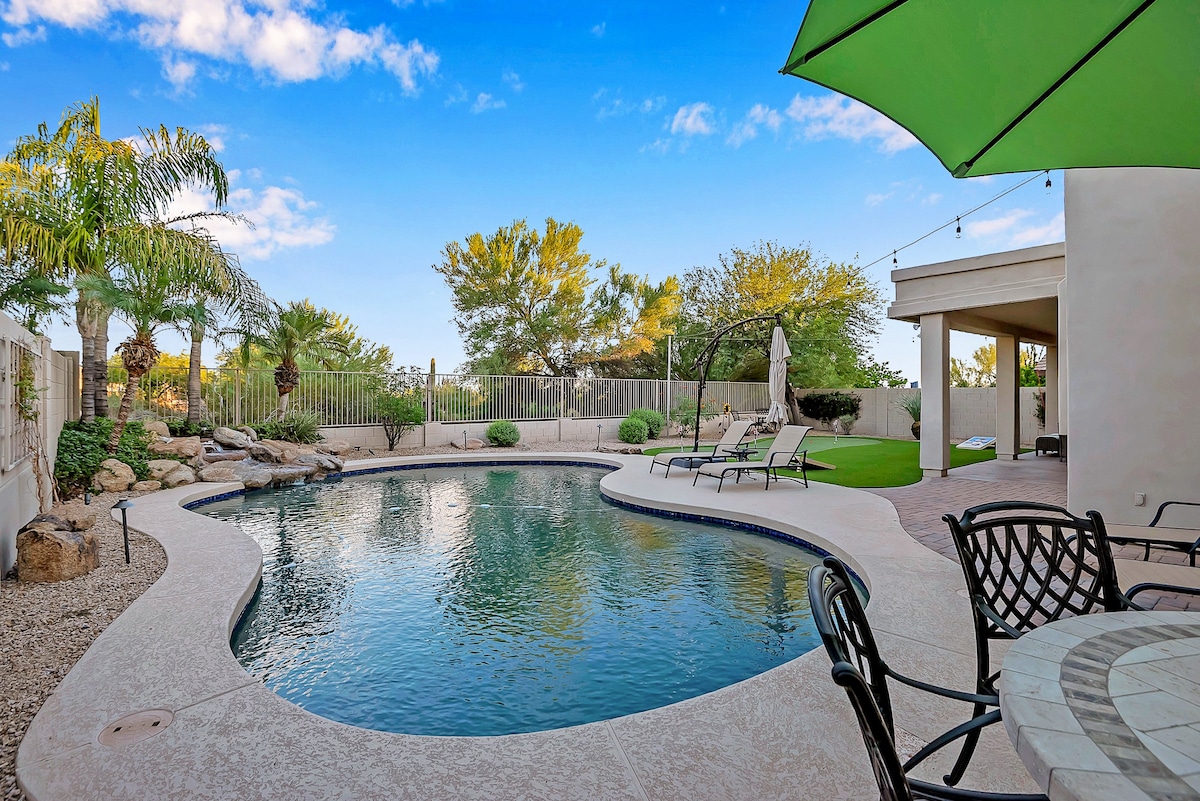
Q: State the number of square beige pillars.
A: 3